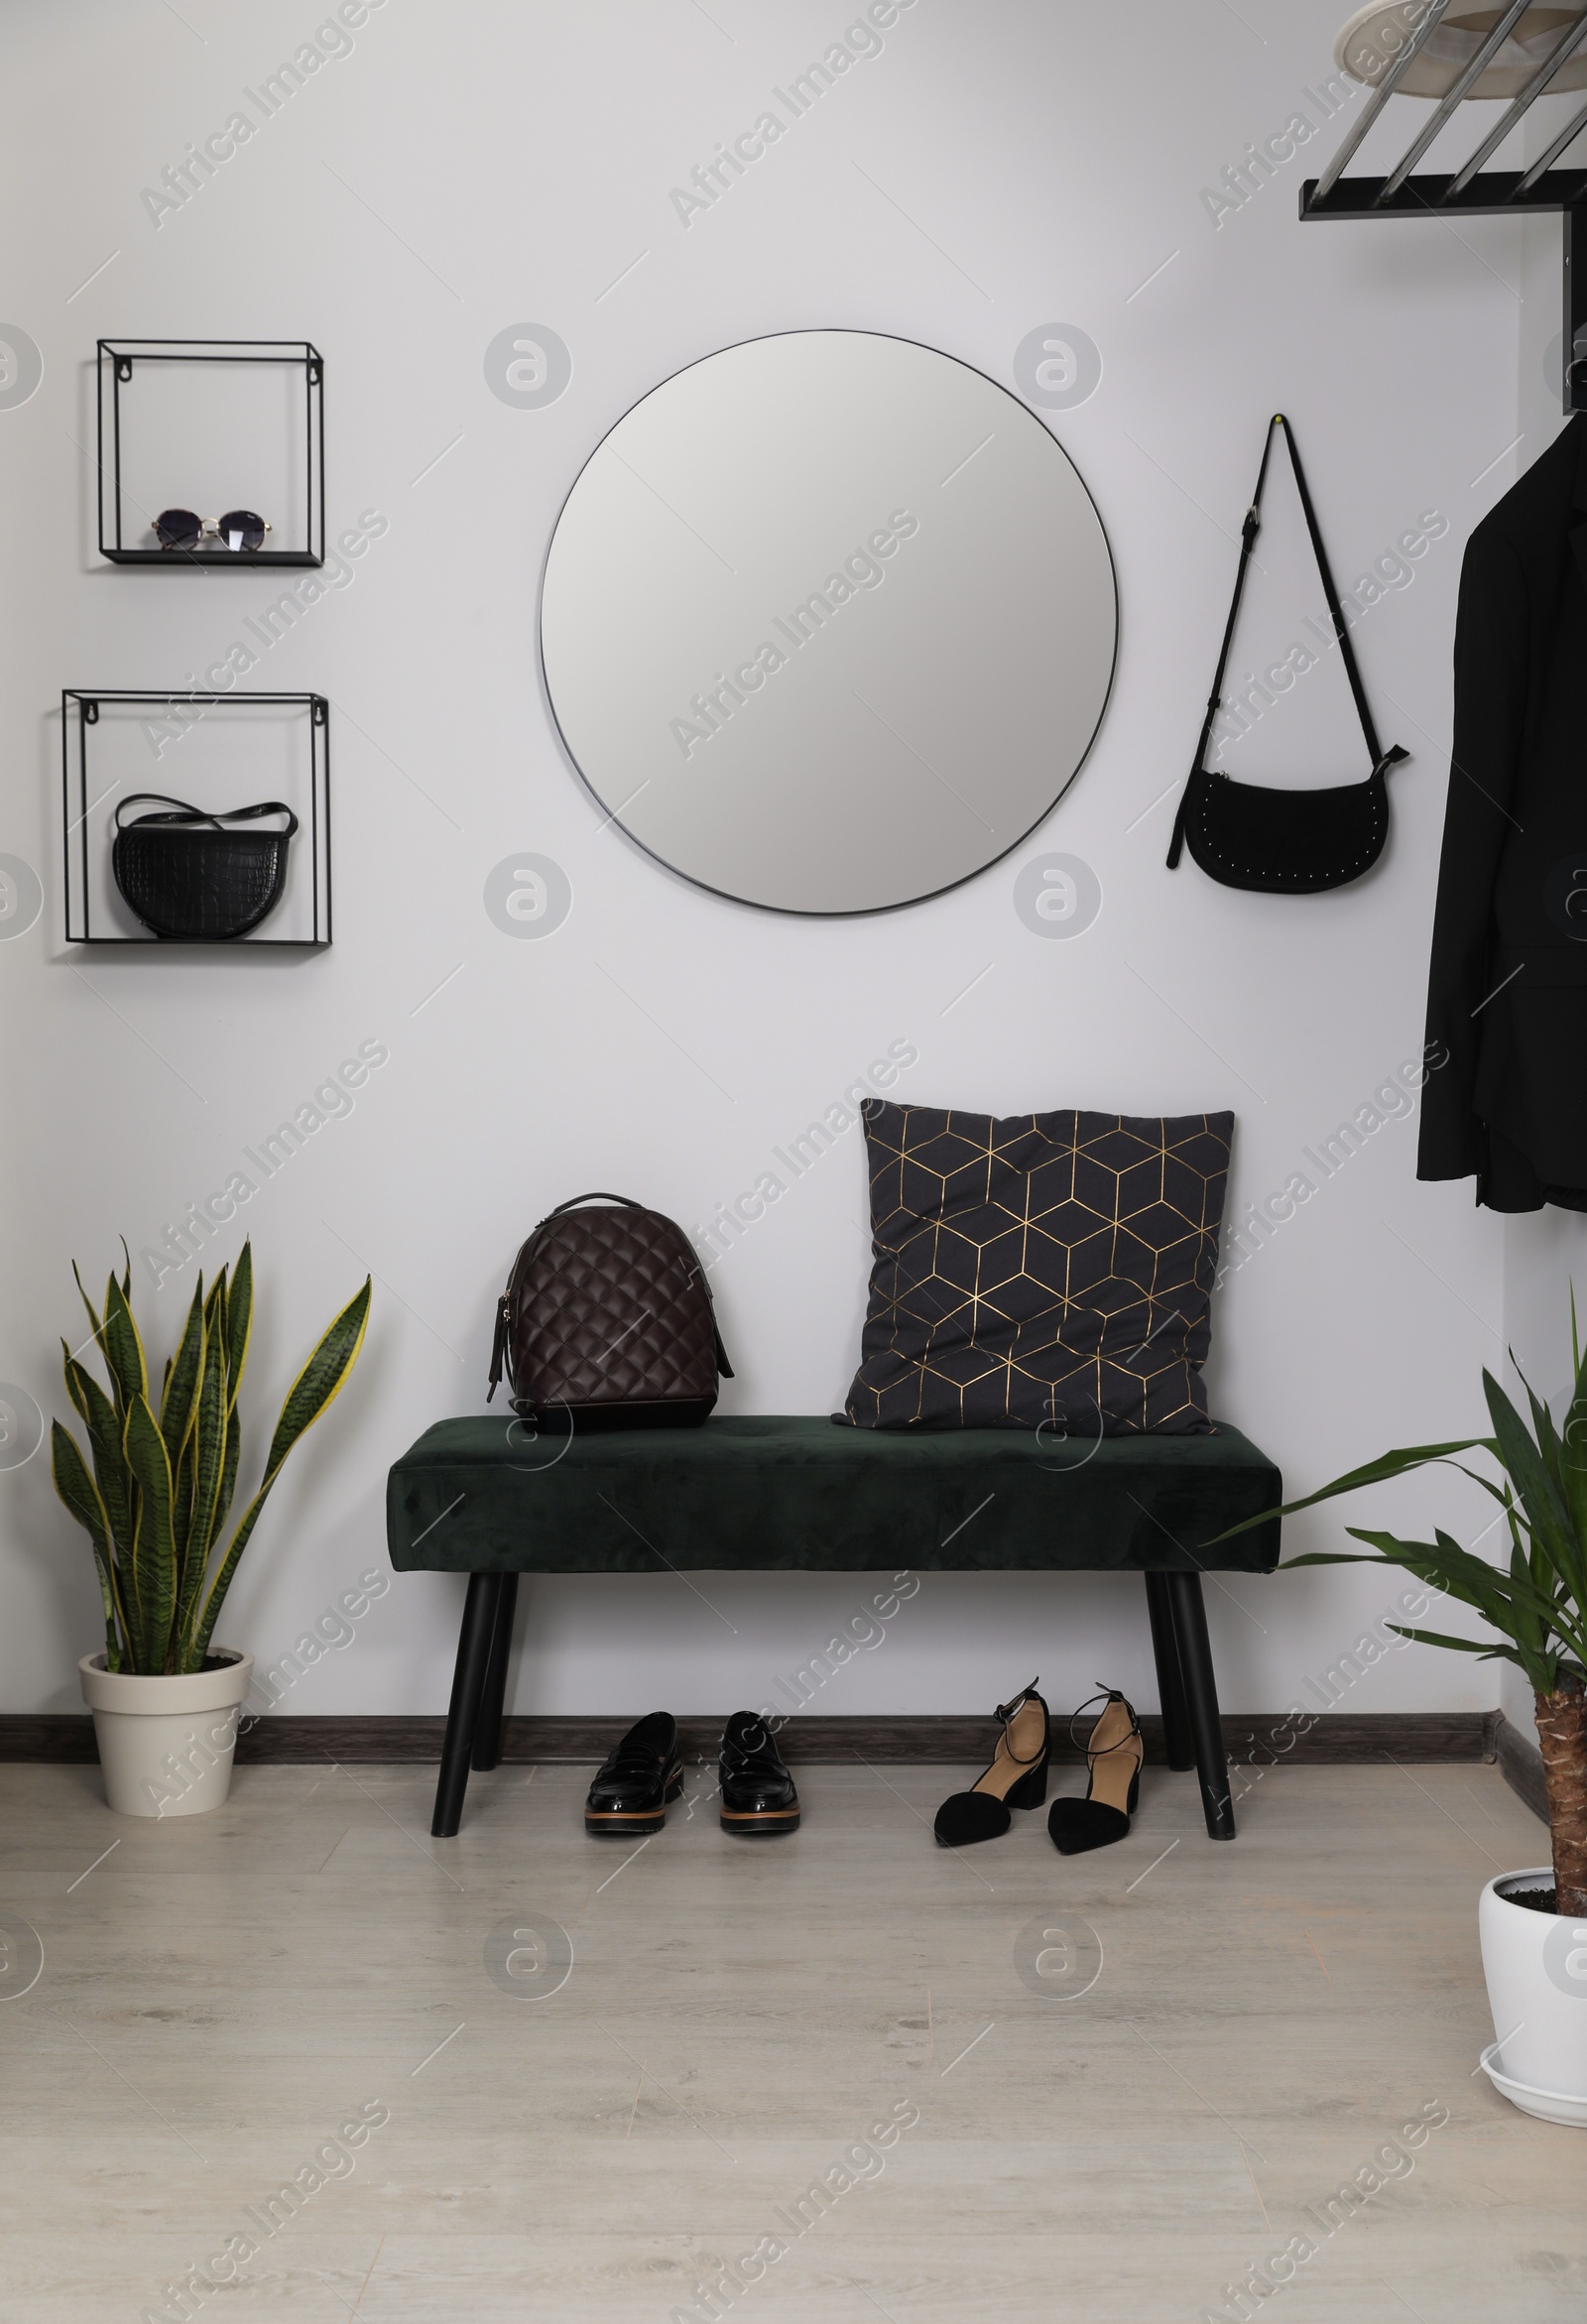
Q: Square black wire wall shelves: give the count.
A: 2